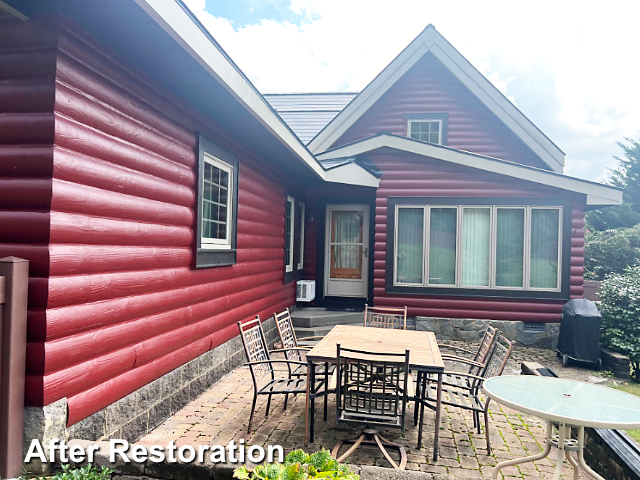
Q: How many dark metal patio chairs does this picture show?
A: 6